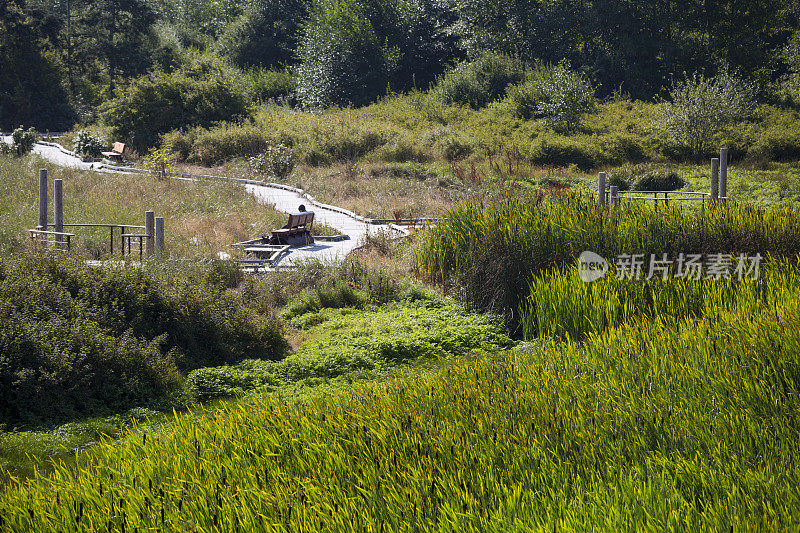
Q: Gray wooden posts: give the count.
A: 8